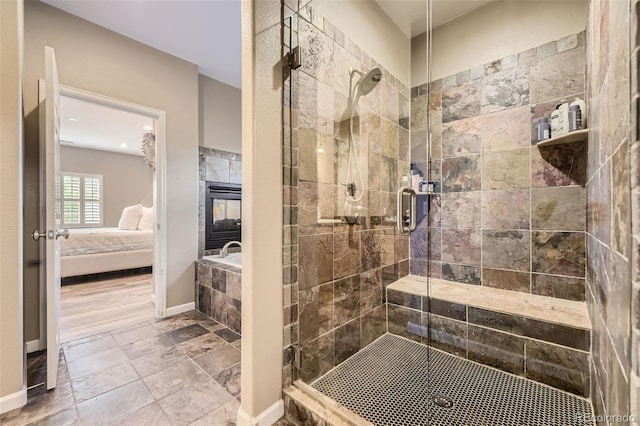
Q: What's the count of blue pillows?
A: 0